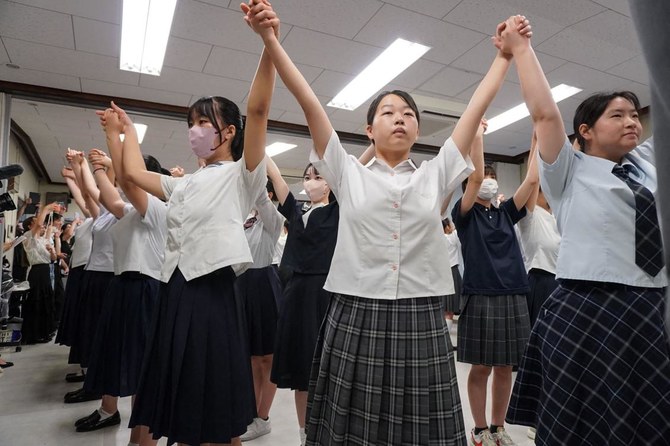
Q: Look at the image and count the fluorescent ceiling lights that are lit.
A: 5